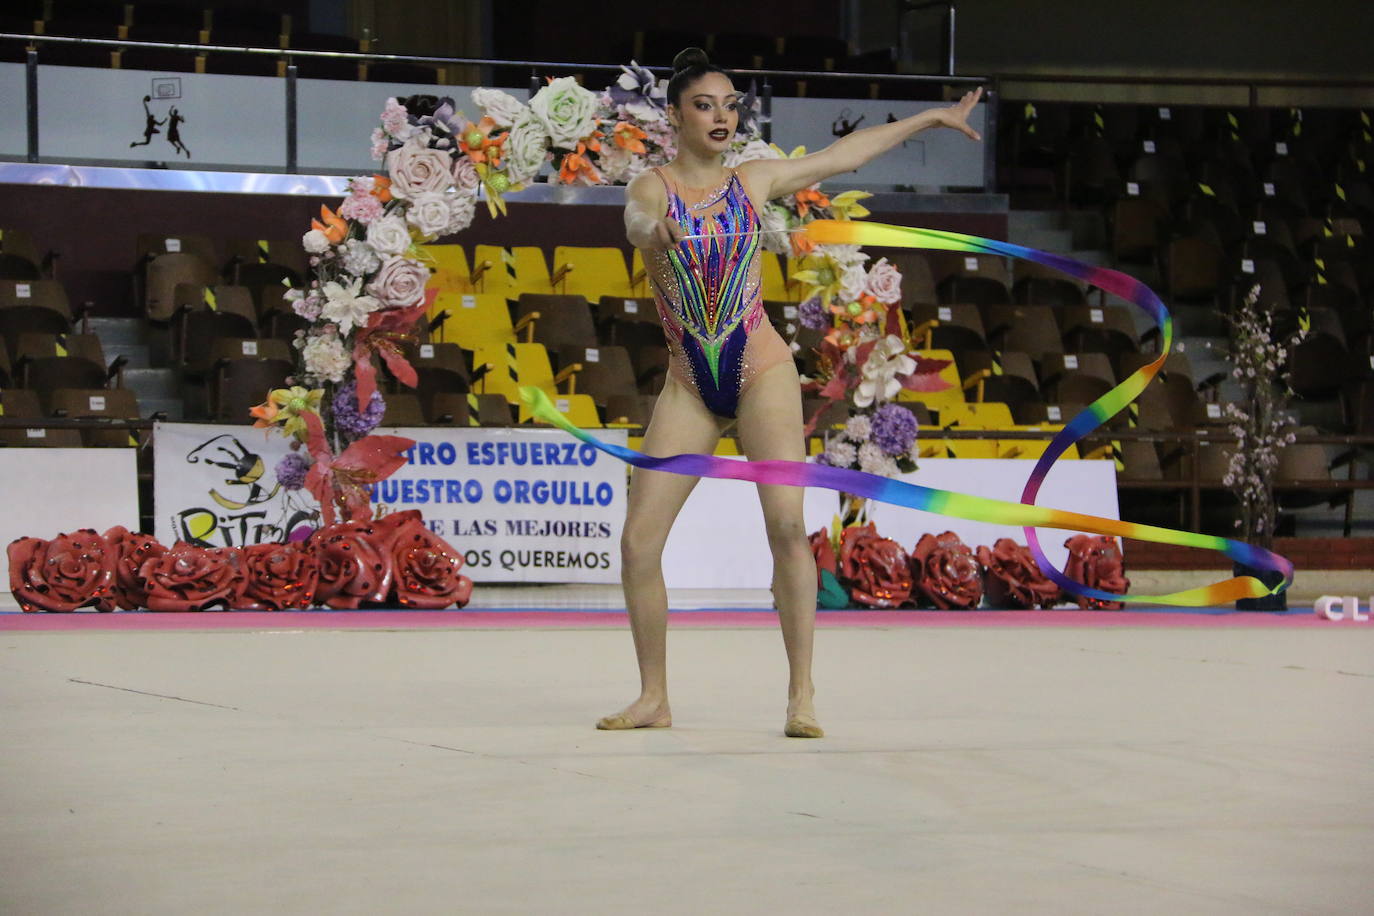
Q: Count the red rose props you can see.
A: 11